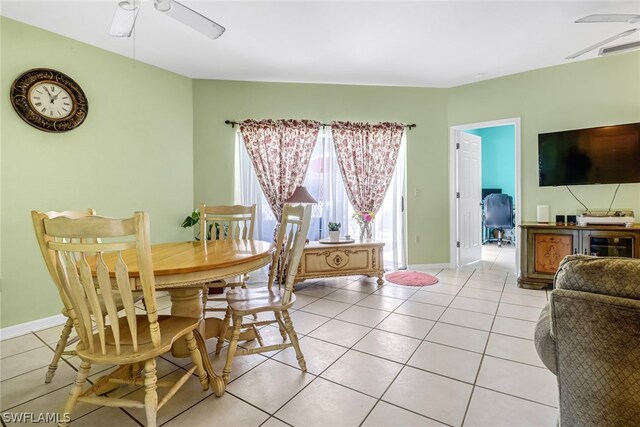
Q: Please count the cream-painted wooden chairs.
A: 4